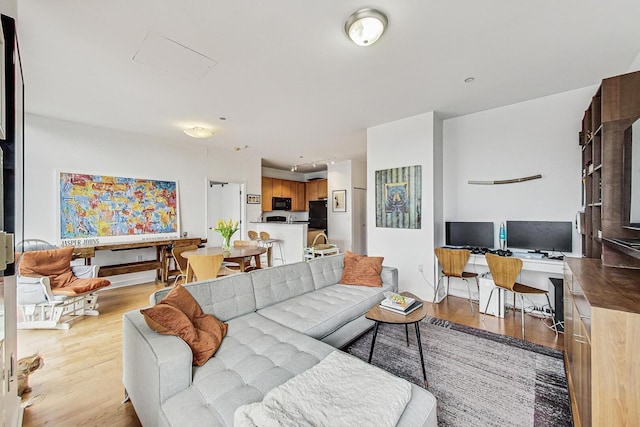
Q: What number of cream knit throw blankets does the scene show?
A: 1